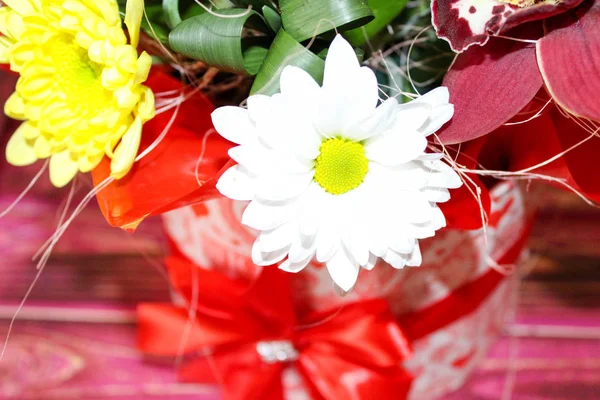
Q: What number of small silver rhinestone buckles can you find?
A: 1